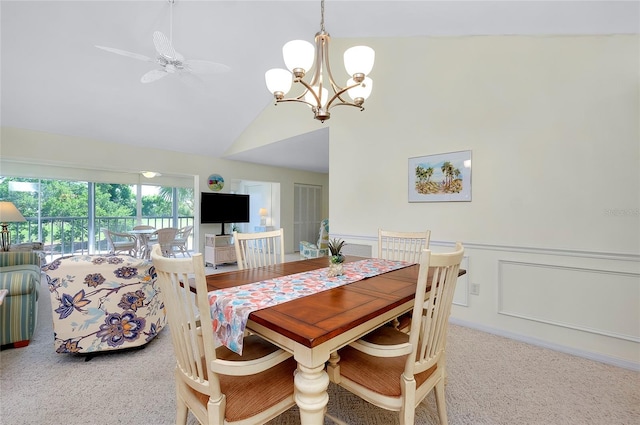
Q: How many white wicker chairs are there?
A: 4